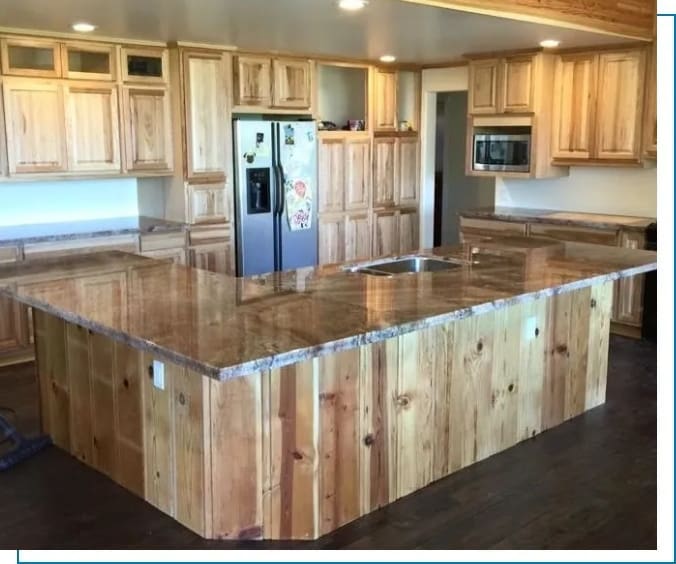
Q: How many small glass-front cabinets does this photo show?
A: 3